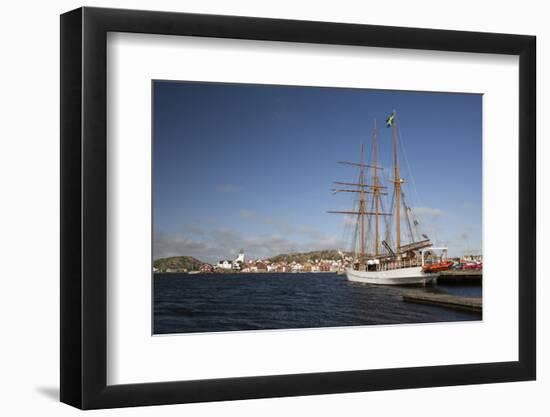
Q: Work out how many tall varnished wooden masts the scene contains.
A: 3